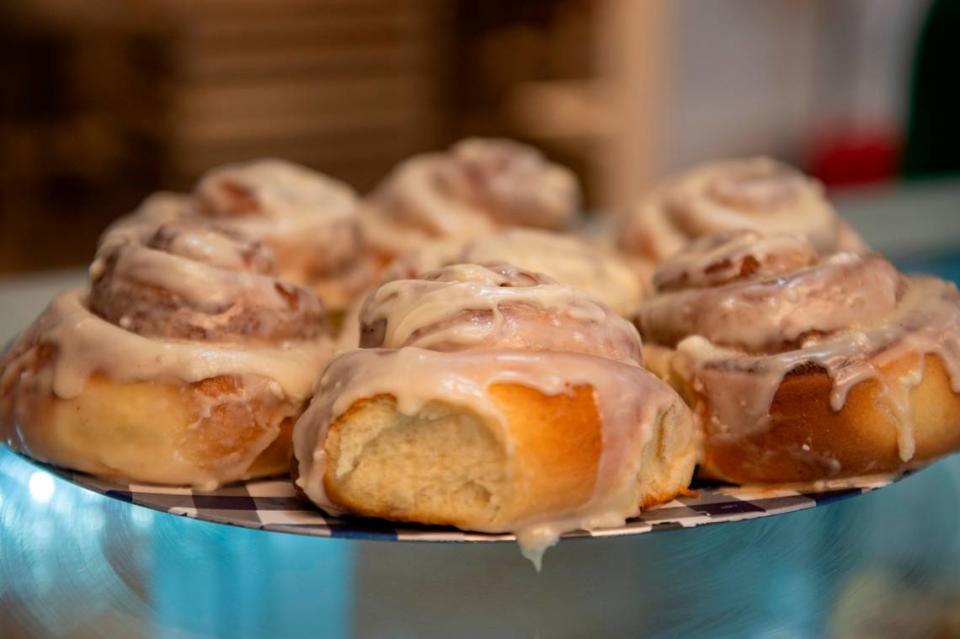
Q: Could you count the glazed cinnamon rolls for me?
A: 7